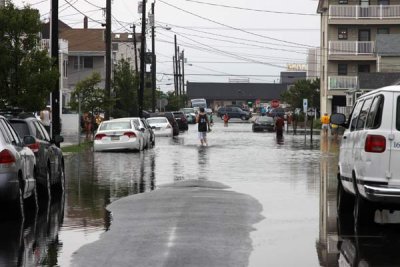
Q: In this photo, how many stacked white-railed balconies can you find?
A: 3